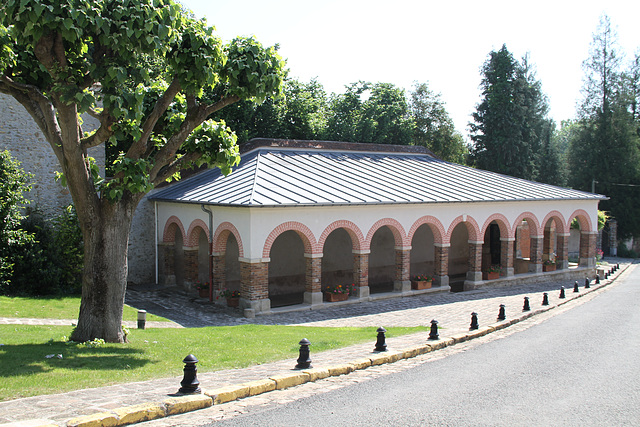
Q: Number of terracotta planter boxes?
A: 6